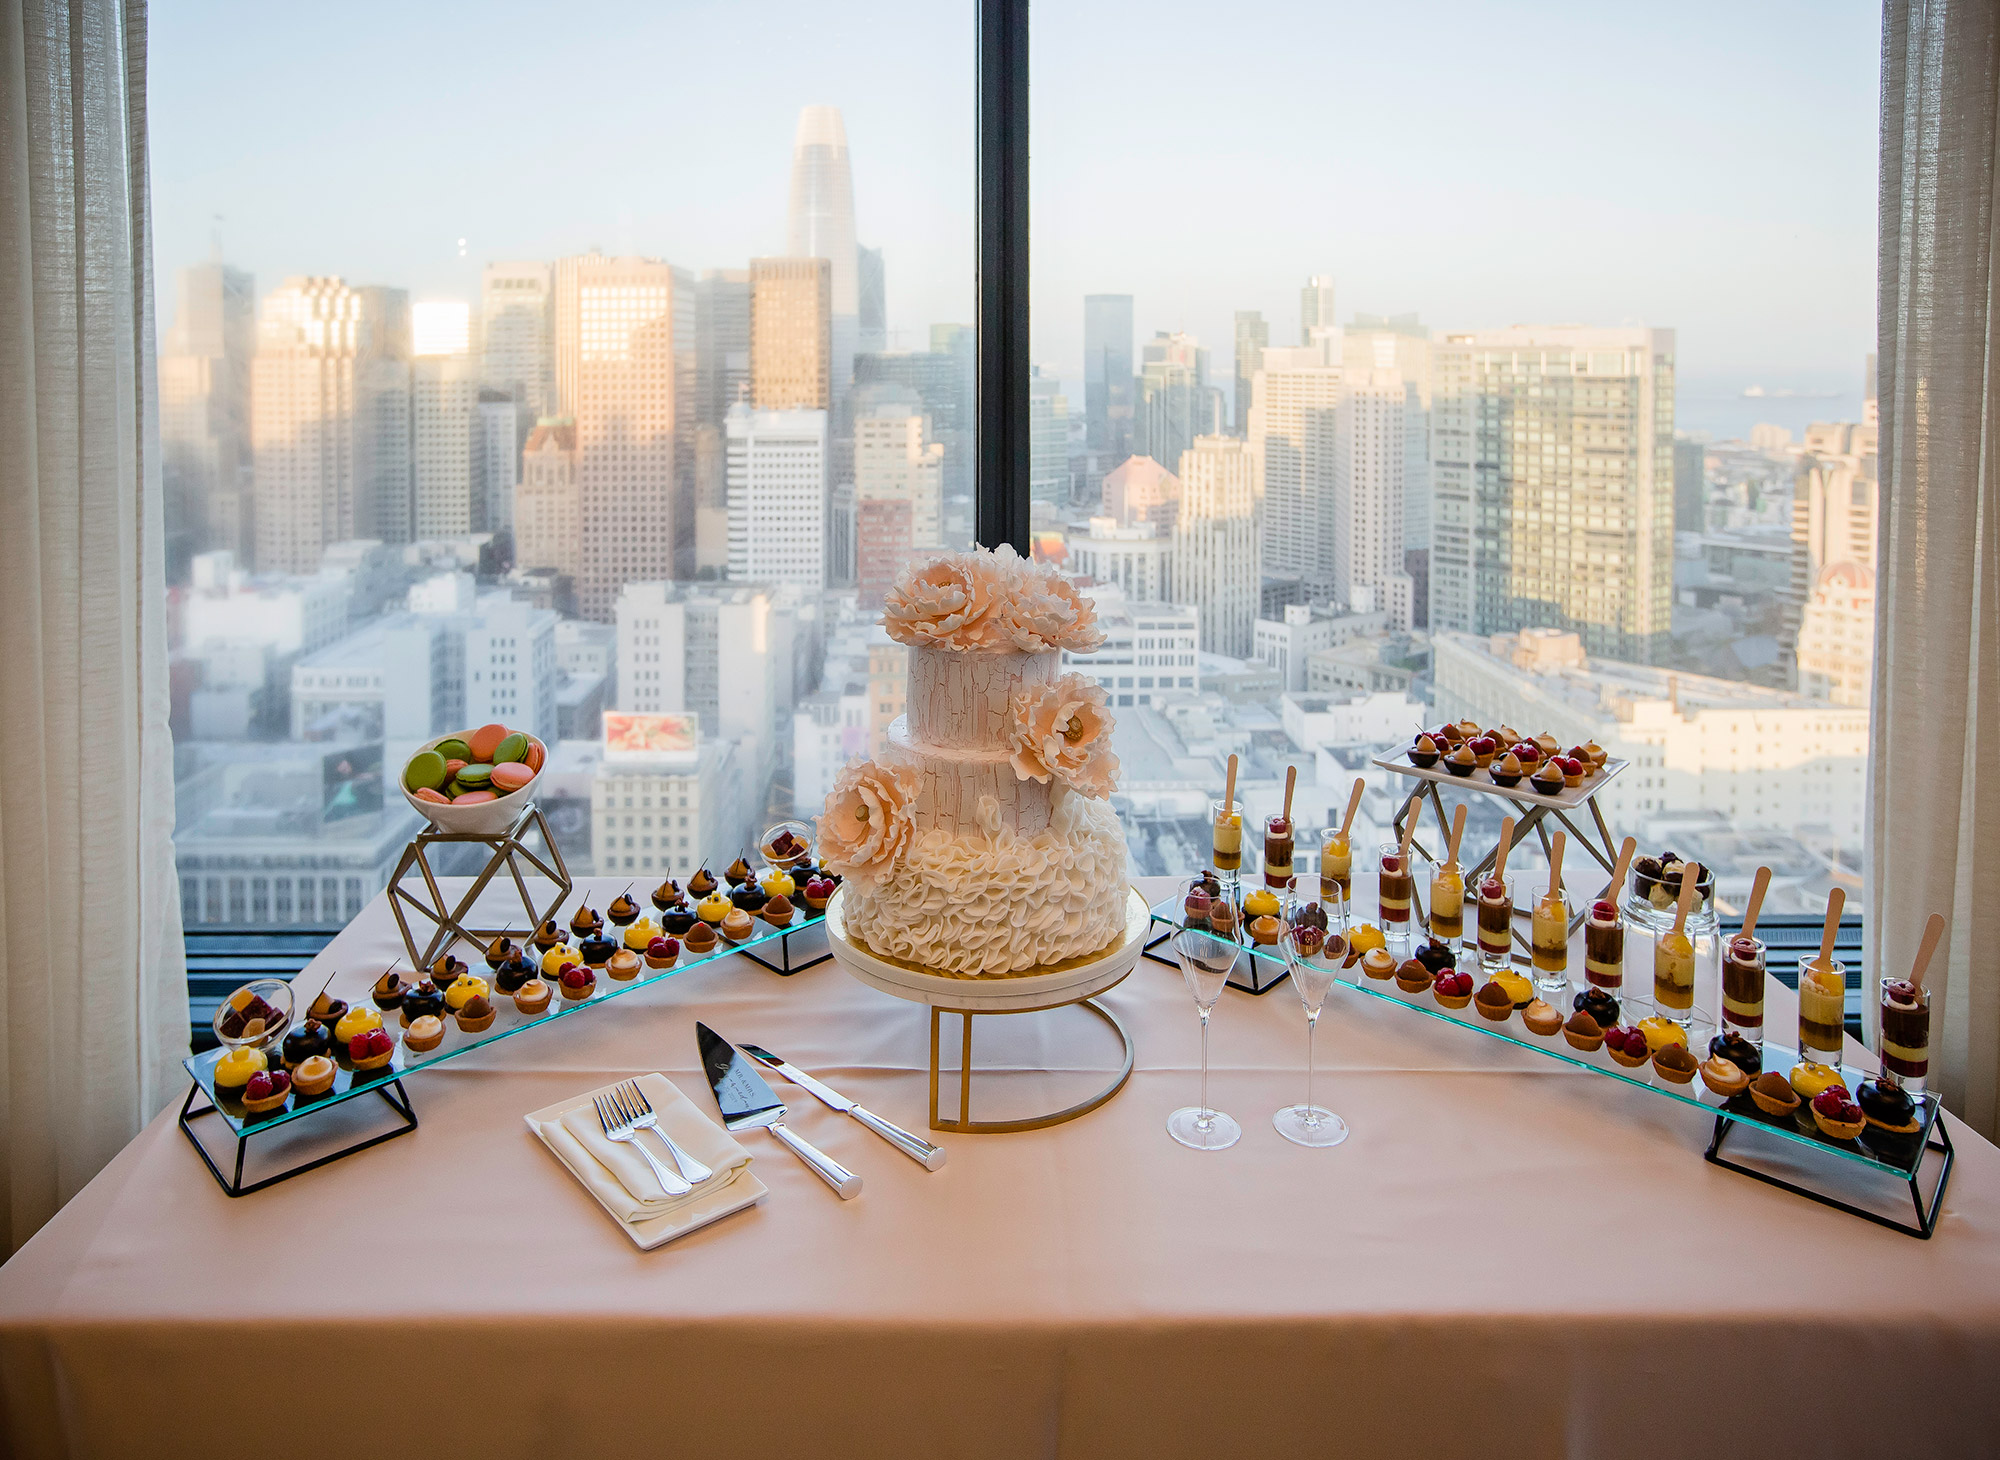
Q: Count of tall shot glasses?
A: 12